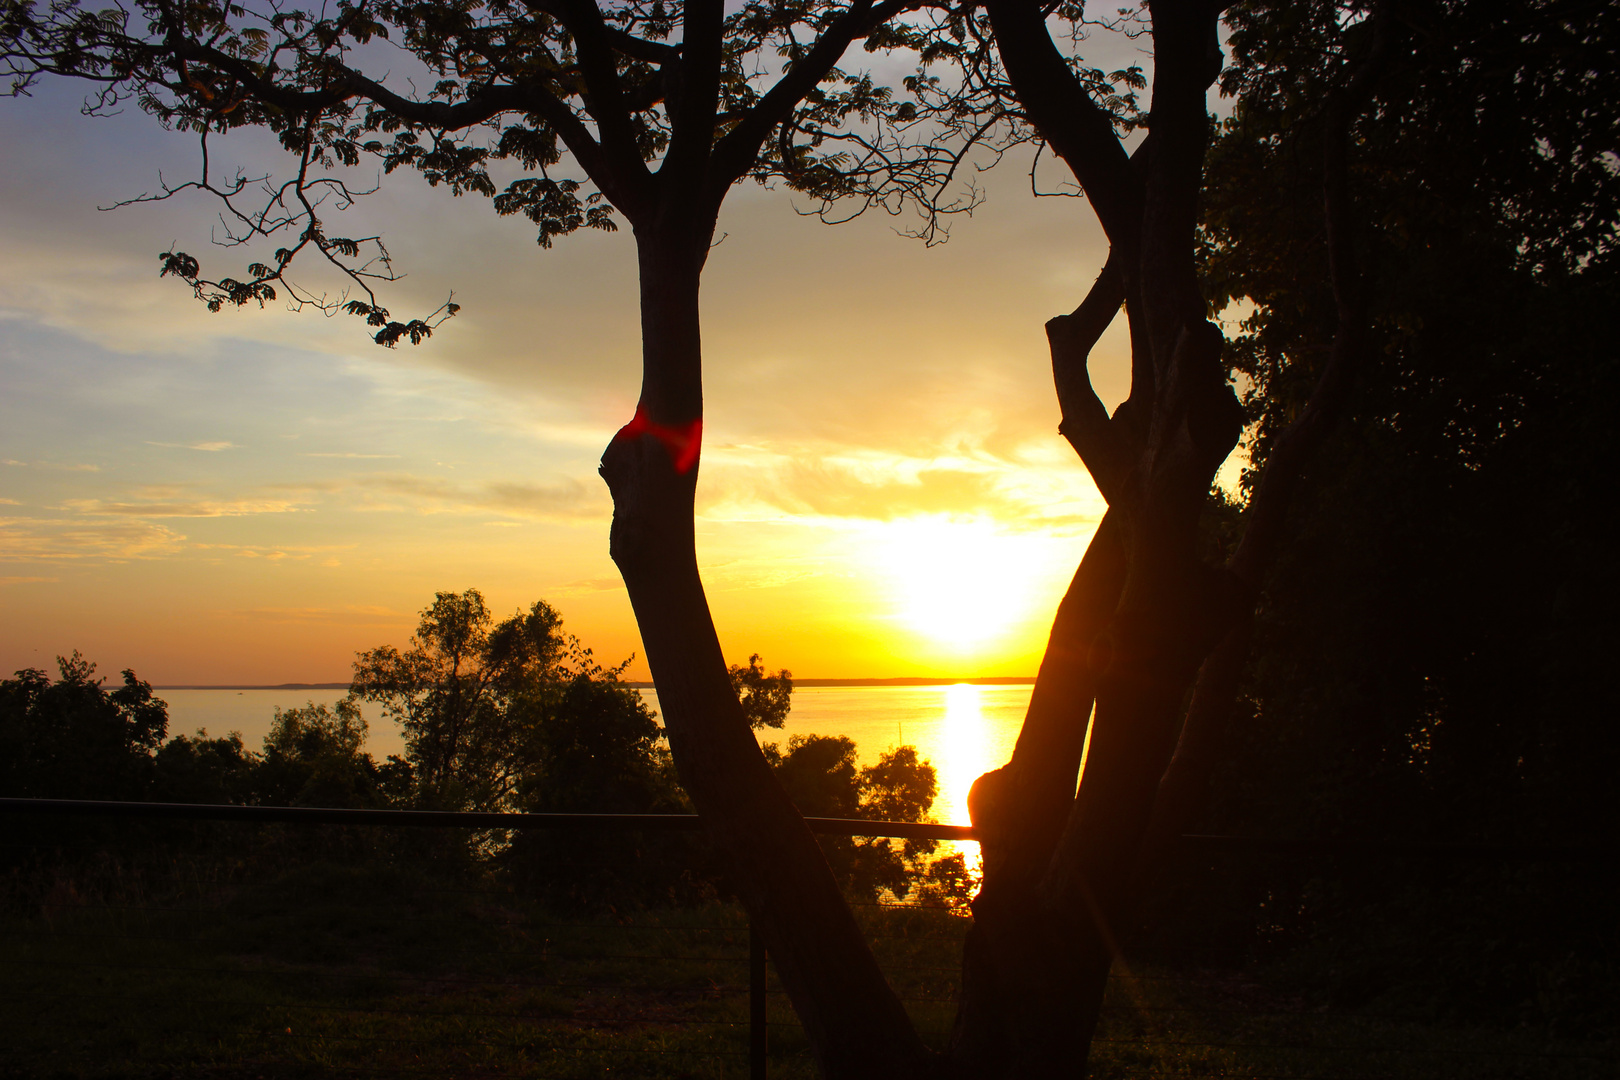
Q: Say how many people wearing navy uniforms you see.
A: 0